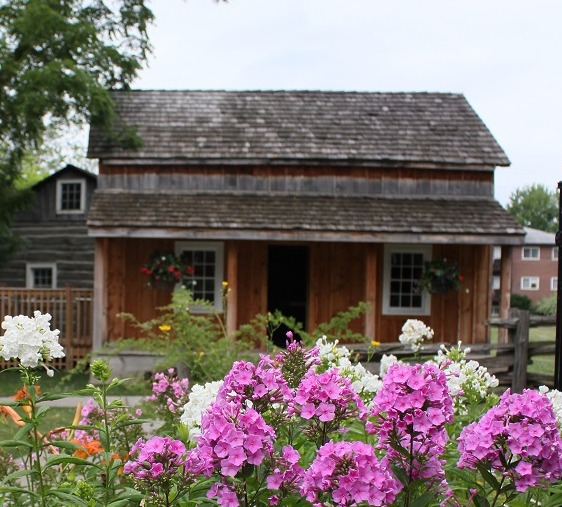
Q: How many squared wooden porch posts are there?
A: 4